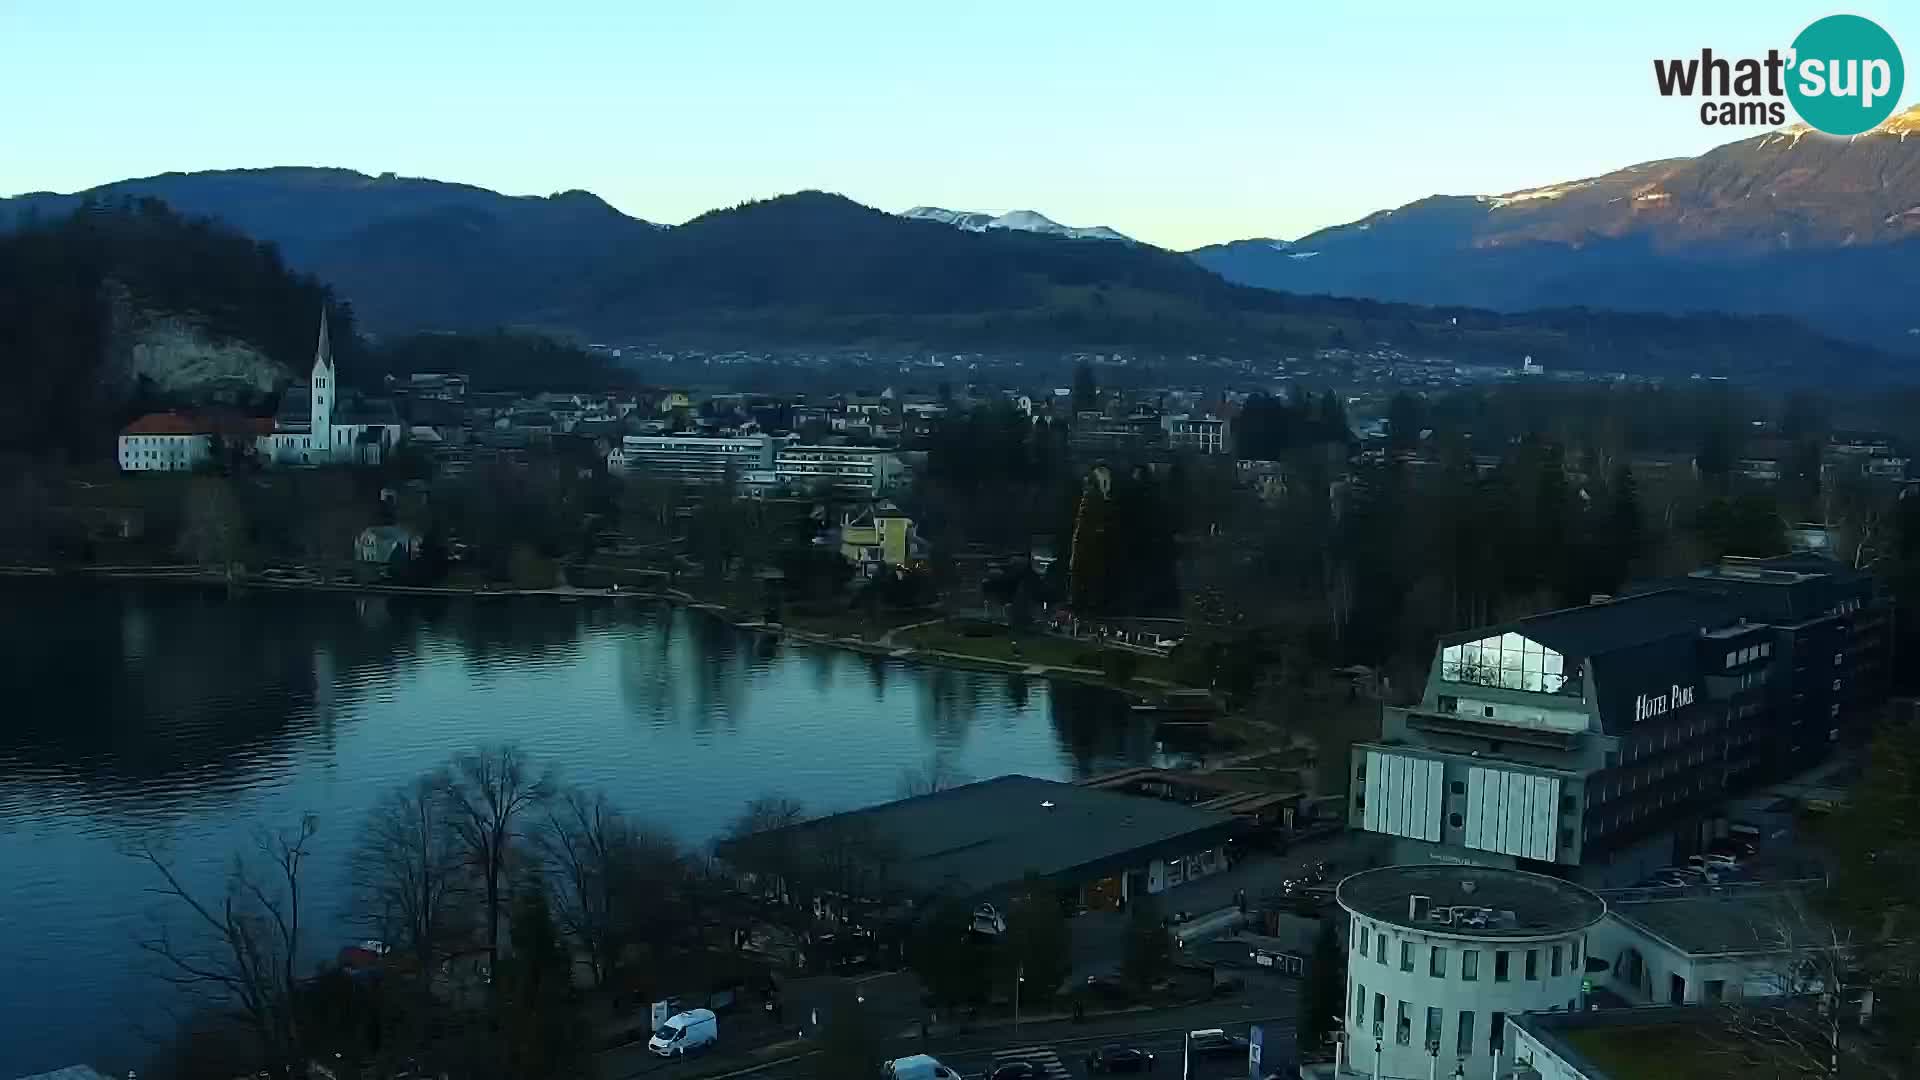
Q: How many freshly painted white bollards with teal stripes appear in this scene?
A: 0